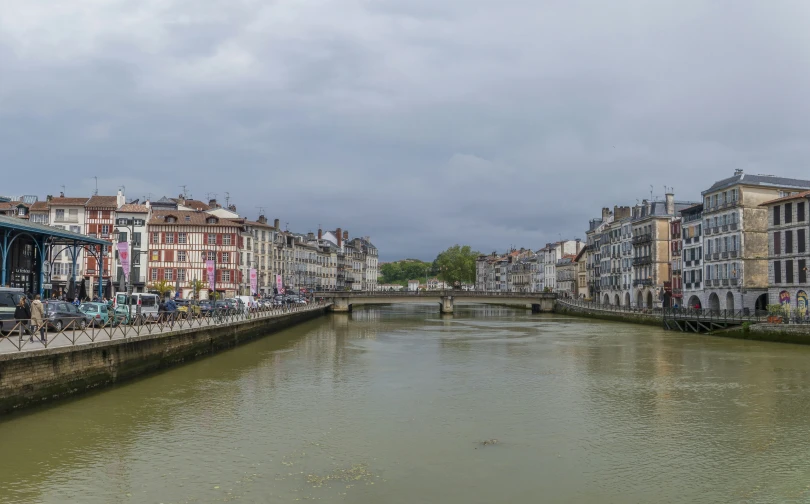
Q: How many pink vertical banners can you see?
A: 4